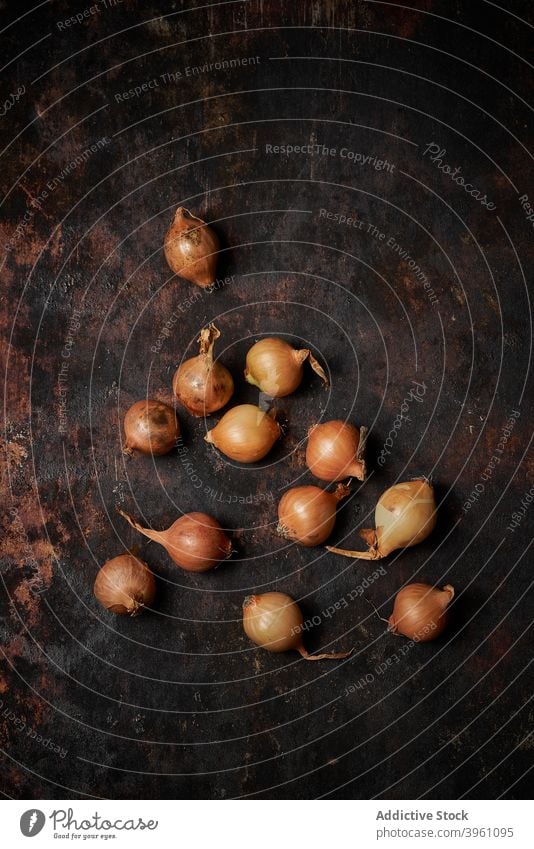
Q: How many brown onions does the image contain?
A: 12